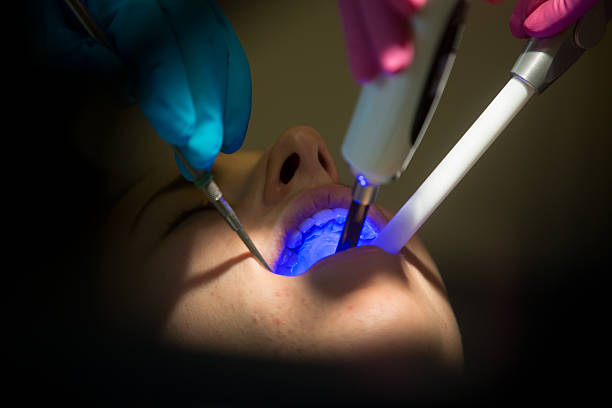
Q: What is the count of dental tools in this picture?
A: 3